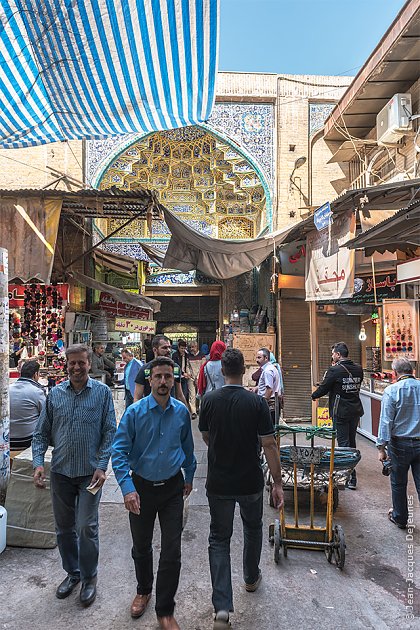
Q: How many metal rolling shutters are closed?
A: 2